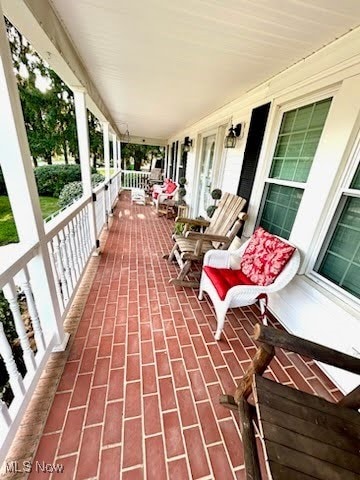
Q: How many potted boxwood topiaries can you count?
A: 2